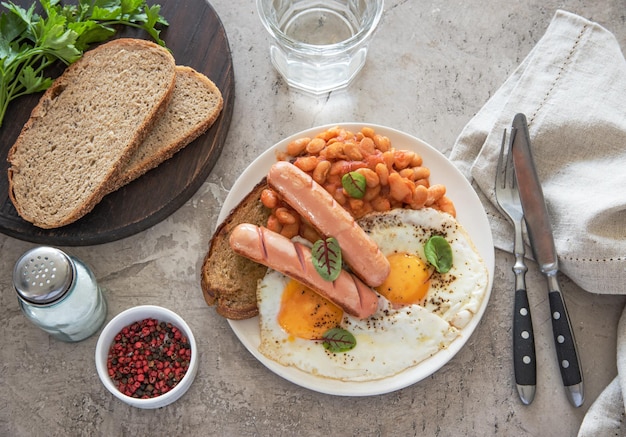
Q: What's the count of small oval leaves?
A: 4